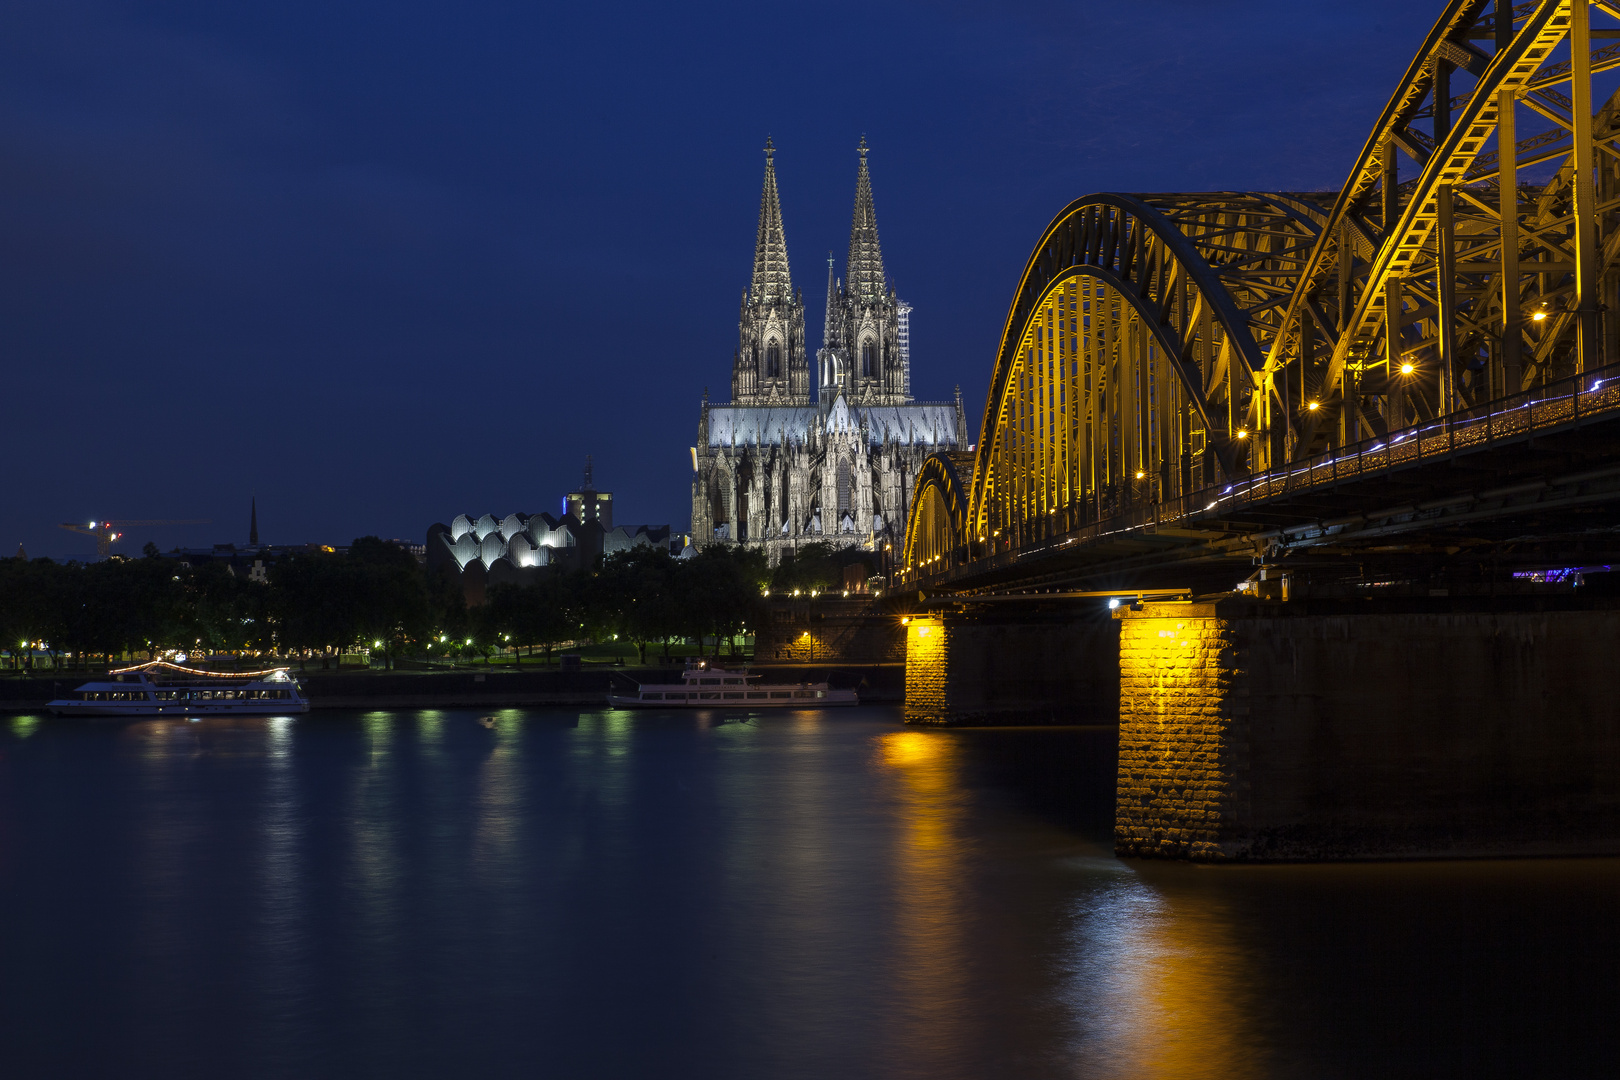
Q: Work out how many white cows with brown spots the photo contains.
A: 0